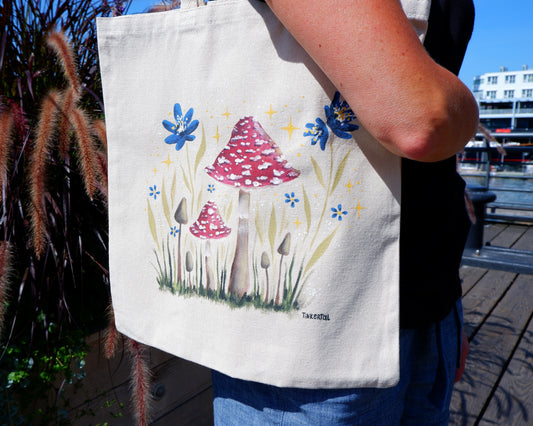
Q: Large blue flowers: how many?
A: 3